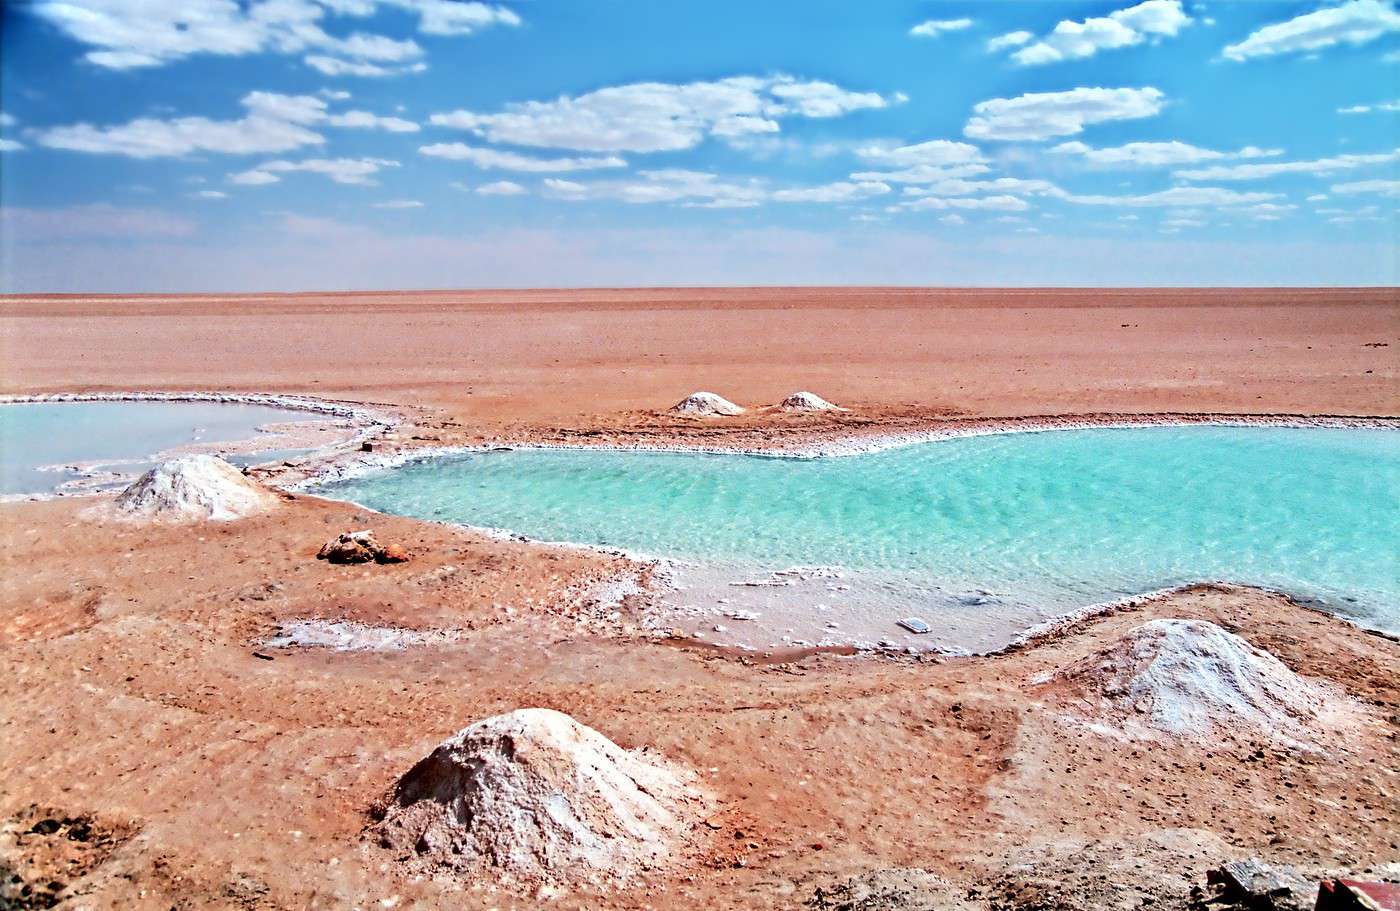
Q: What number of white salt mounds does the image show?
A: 5